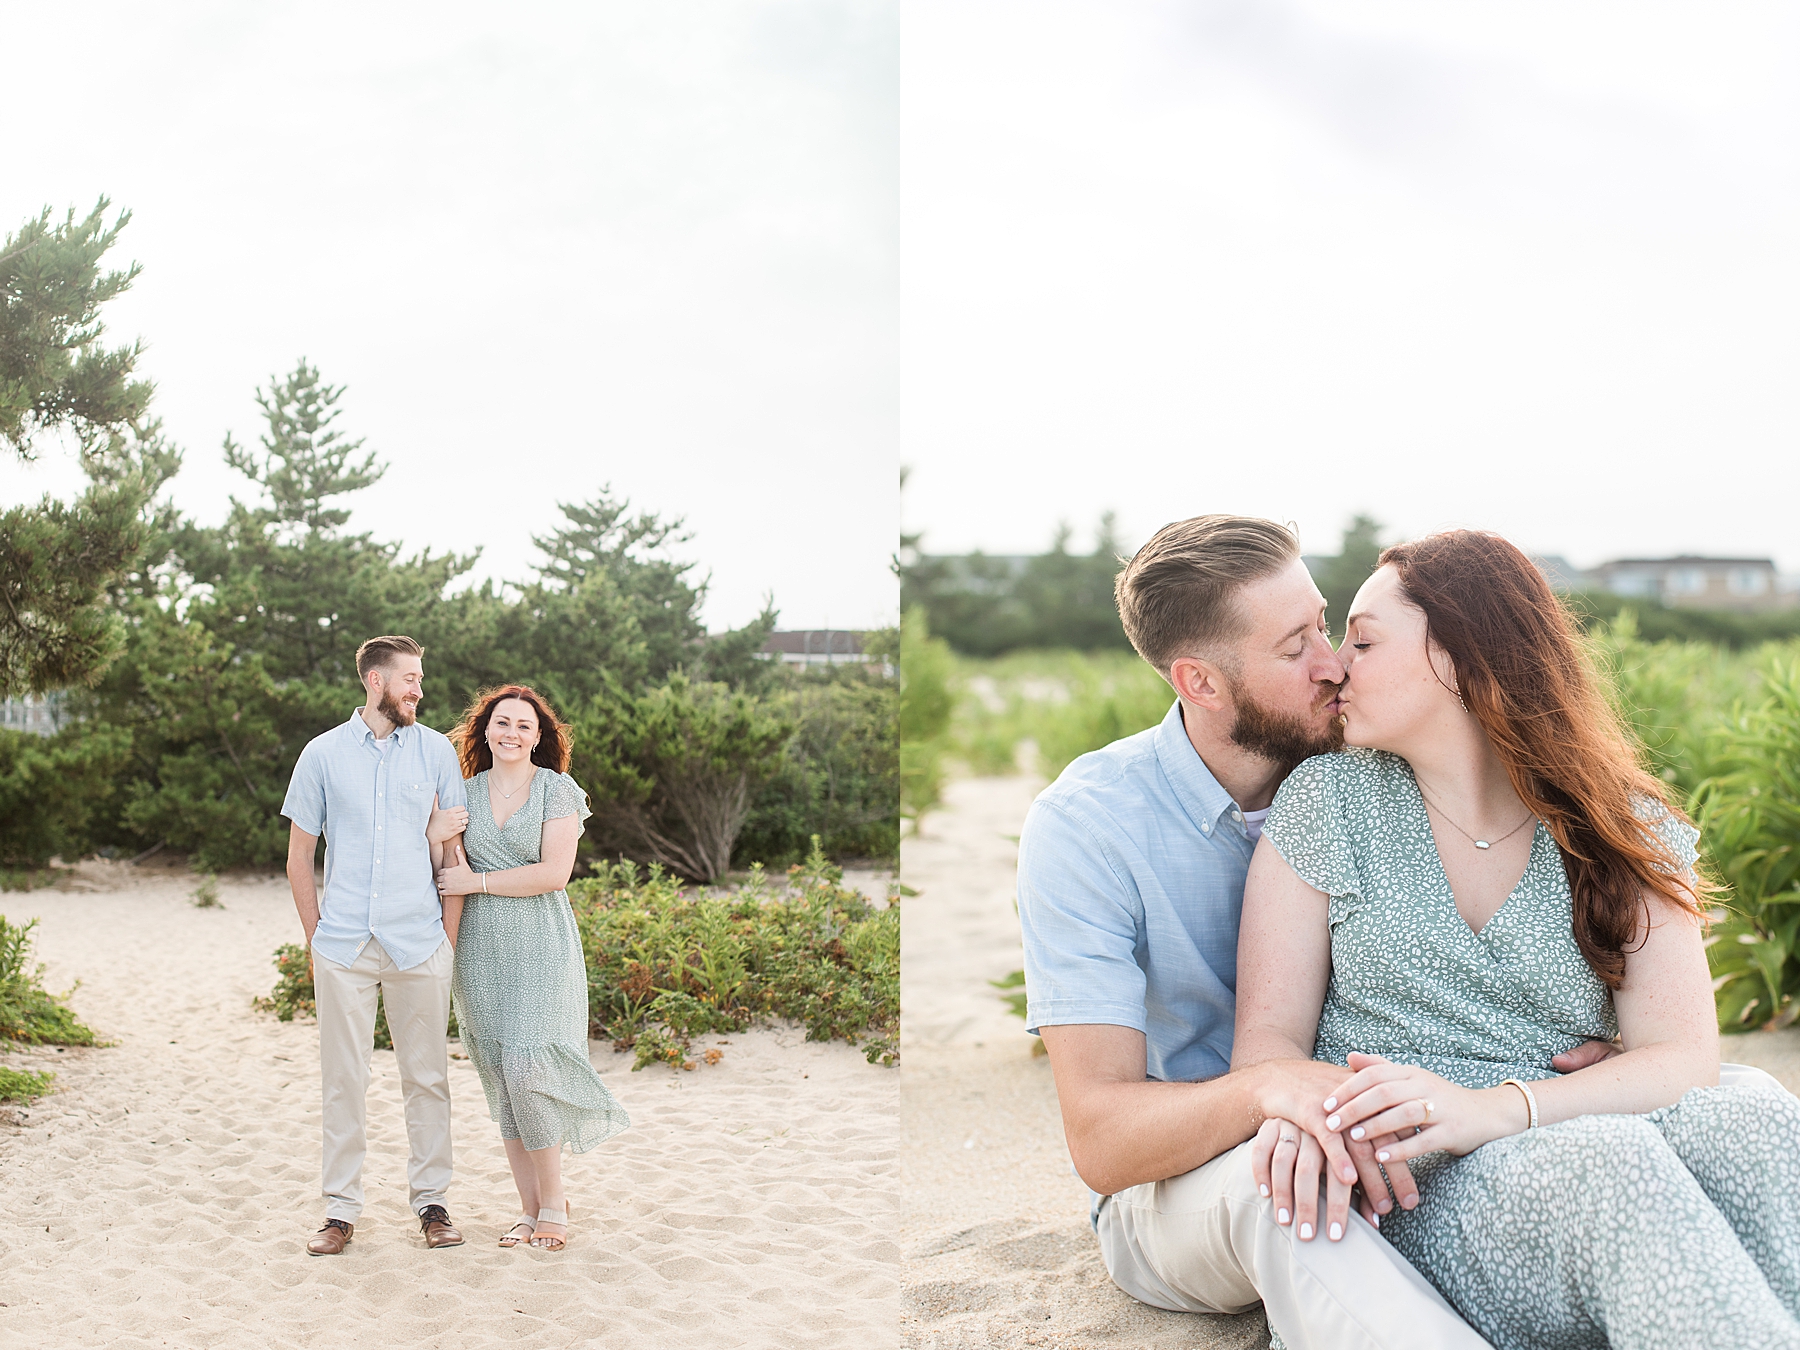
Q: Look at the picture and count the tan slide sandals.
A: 2